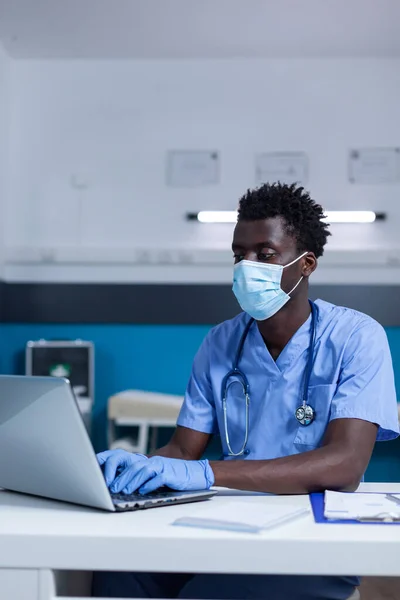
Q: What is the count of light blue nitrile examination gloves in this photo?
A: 2